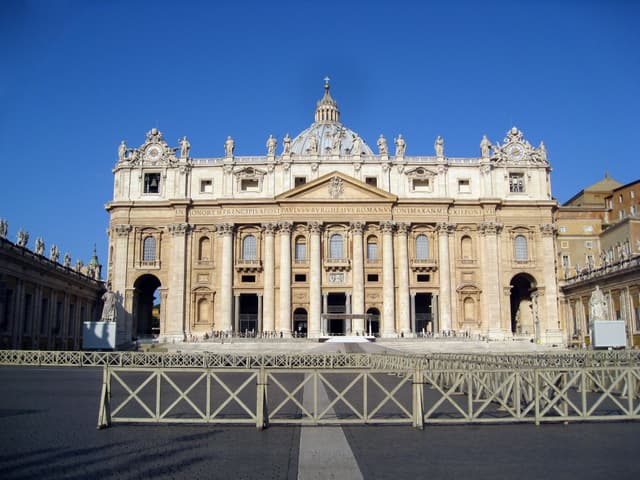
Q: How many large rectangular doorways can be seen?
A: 3